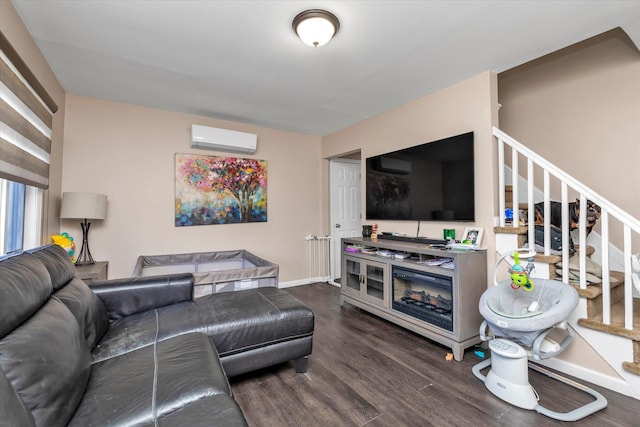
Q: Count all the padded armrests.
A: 1